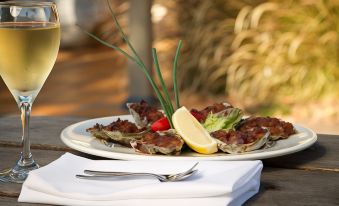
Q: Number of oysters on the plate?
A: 6